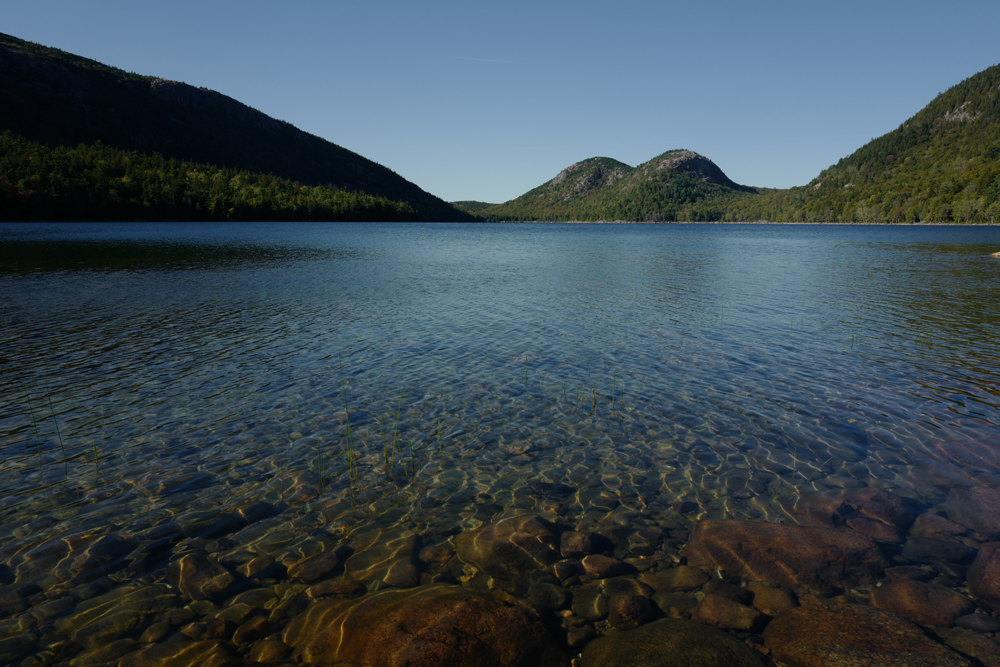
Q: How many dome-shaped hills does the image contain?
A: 2